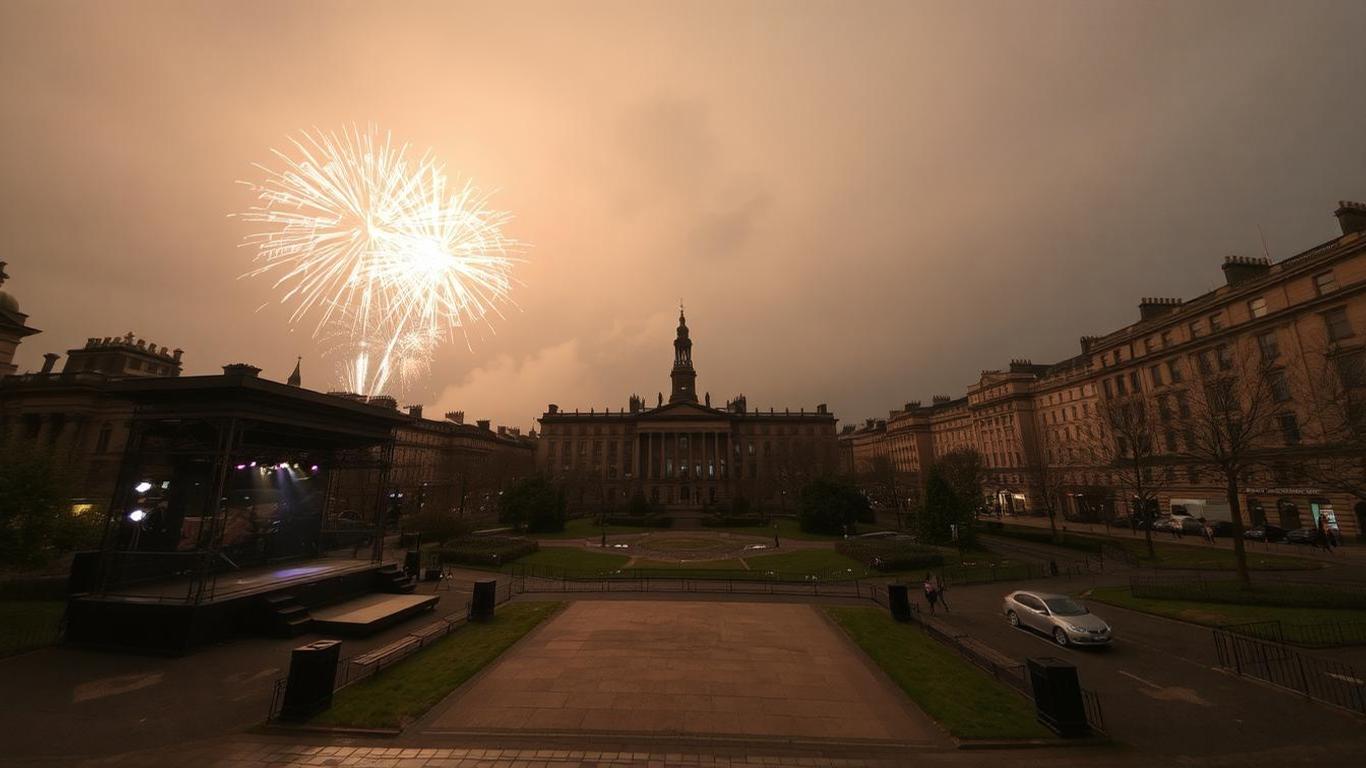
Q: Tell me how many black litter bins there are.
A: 4